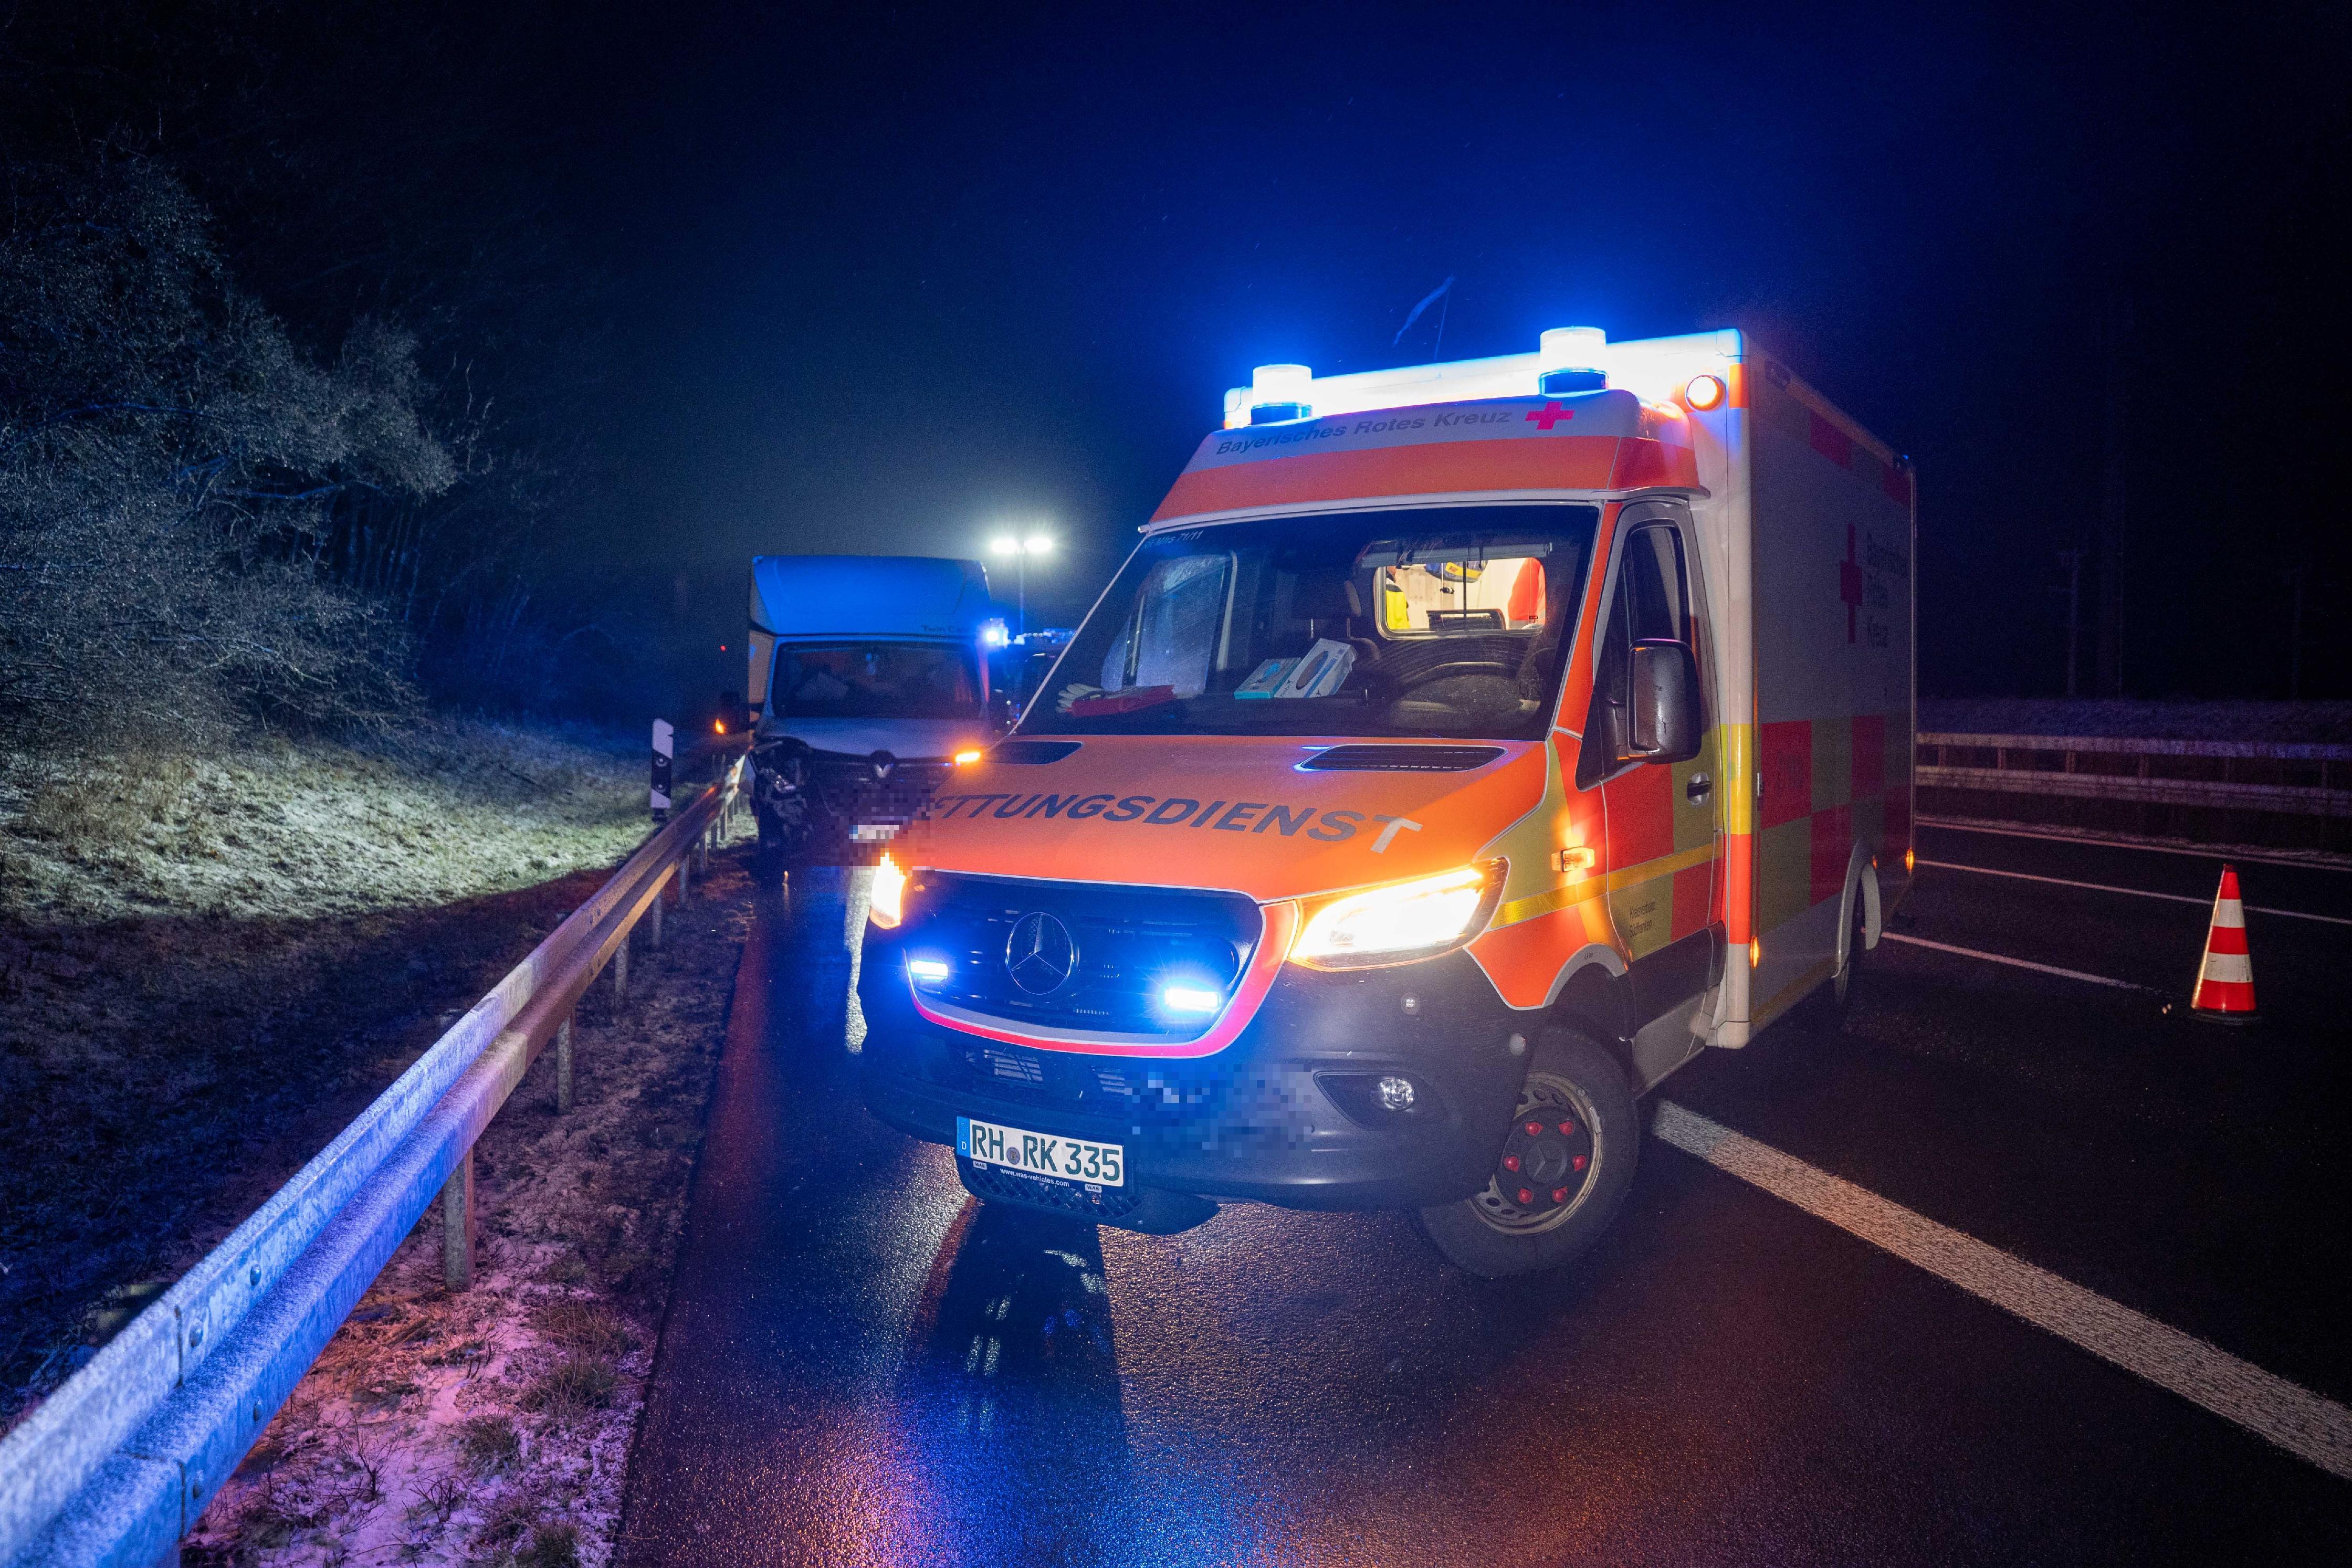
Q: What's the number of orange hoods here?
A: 1